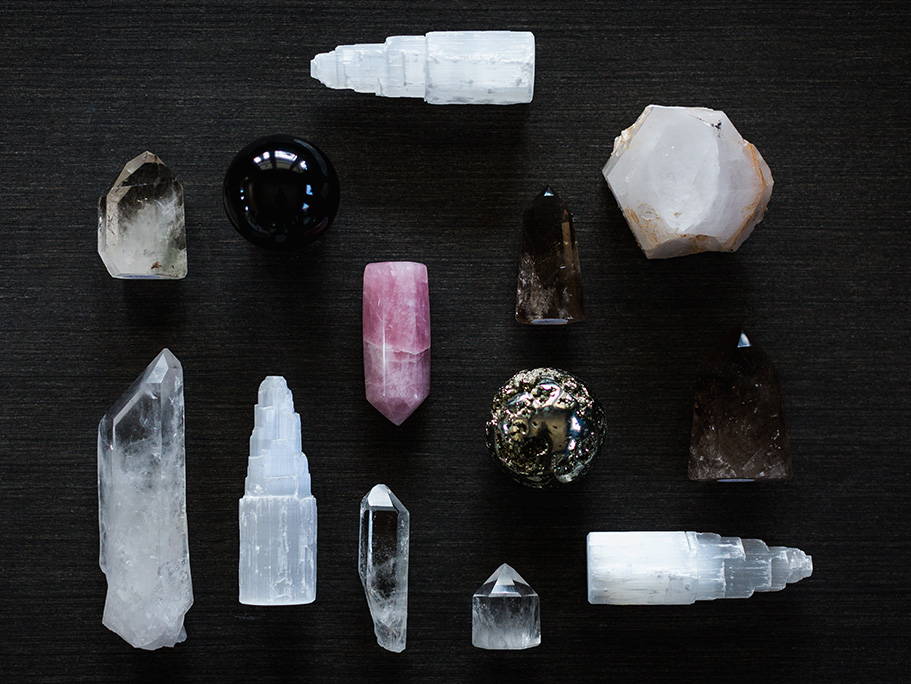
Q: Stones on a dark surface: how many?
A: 13